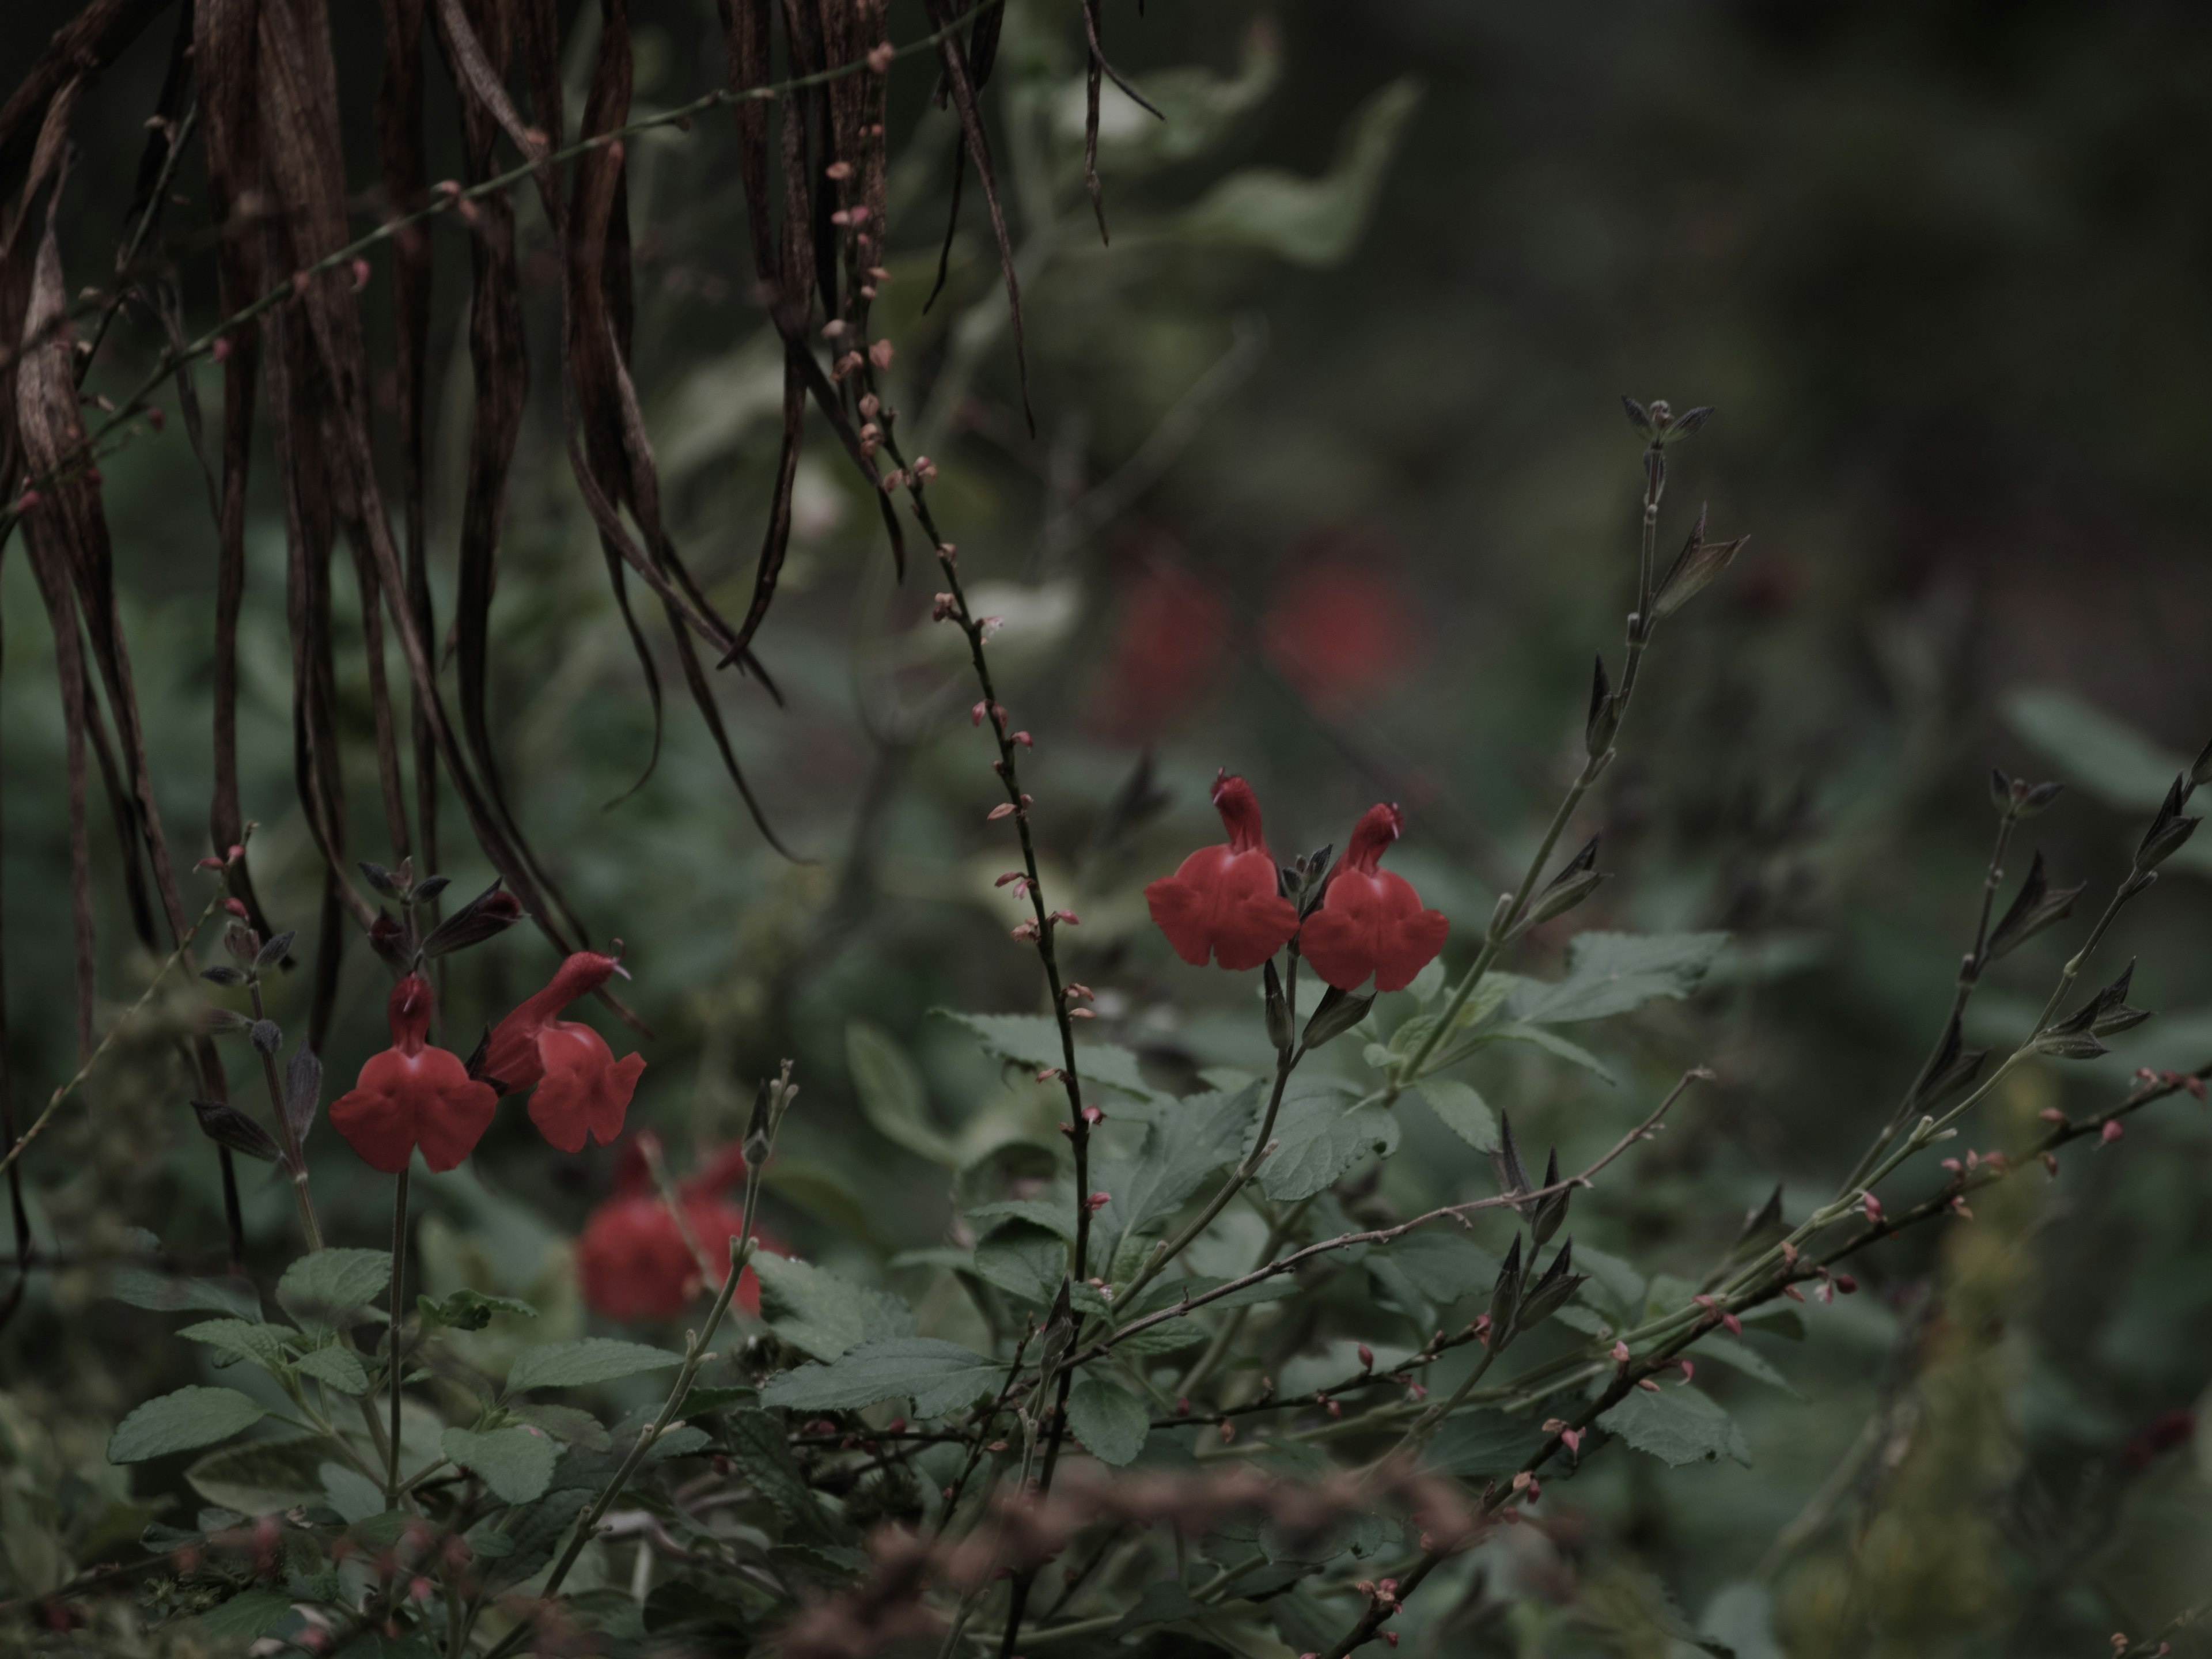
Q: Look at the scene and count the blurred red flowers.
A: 4